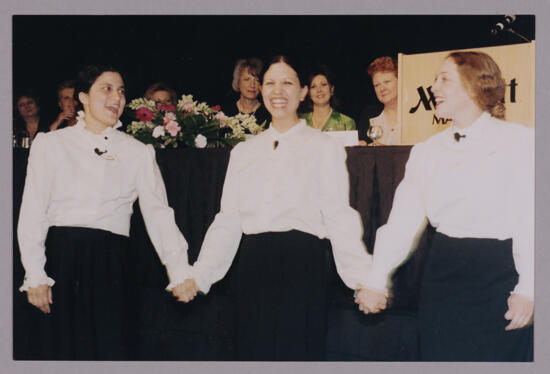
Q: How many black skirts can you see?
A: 3